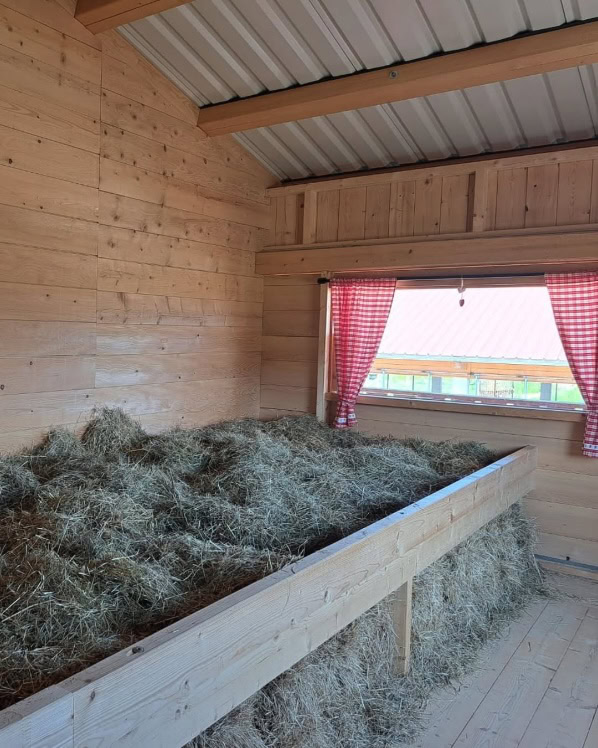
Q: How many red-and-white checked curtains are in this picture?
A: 2